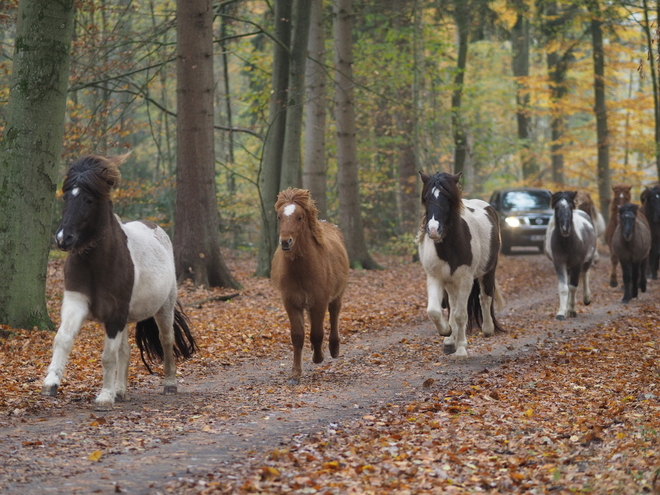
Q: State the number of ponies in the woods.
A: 8